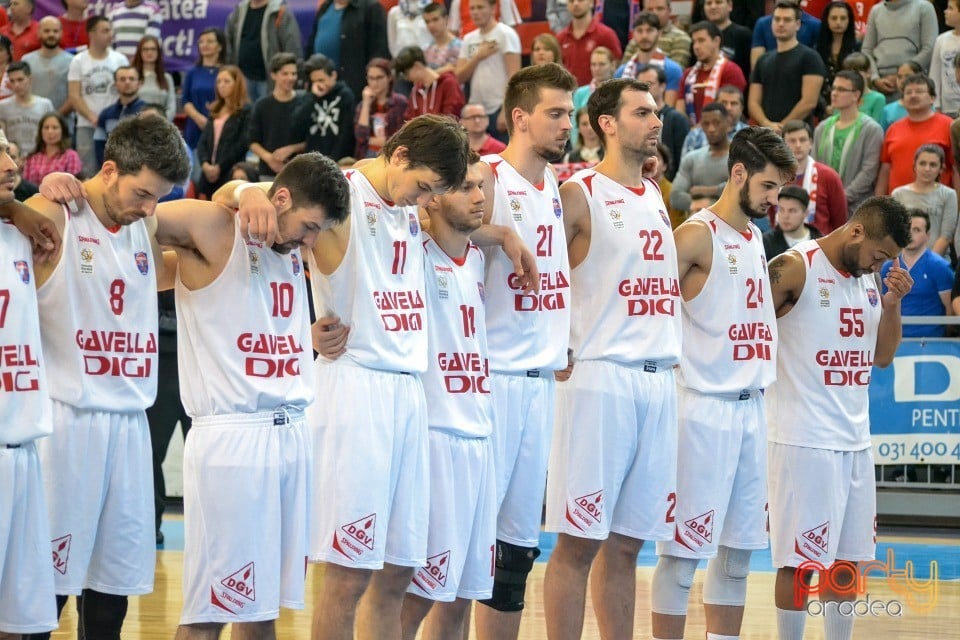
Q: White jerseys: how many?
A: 9